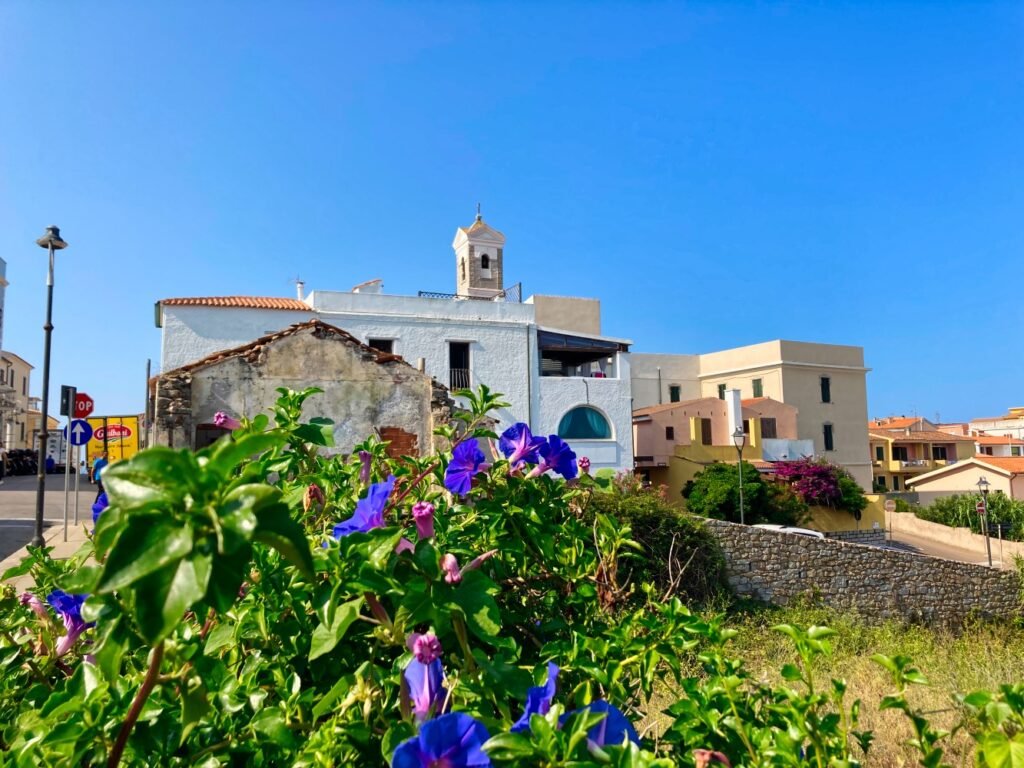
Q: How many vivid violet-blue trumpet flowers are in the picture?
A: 10